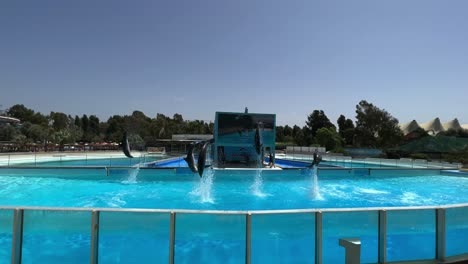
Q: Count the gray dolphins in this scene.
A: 5